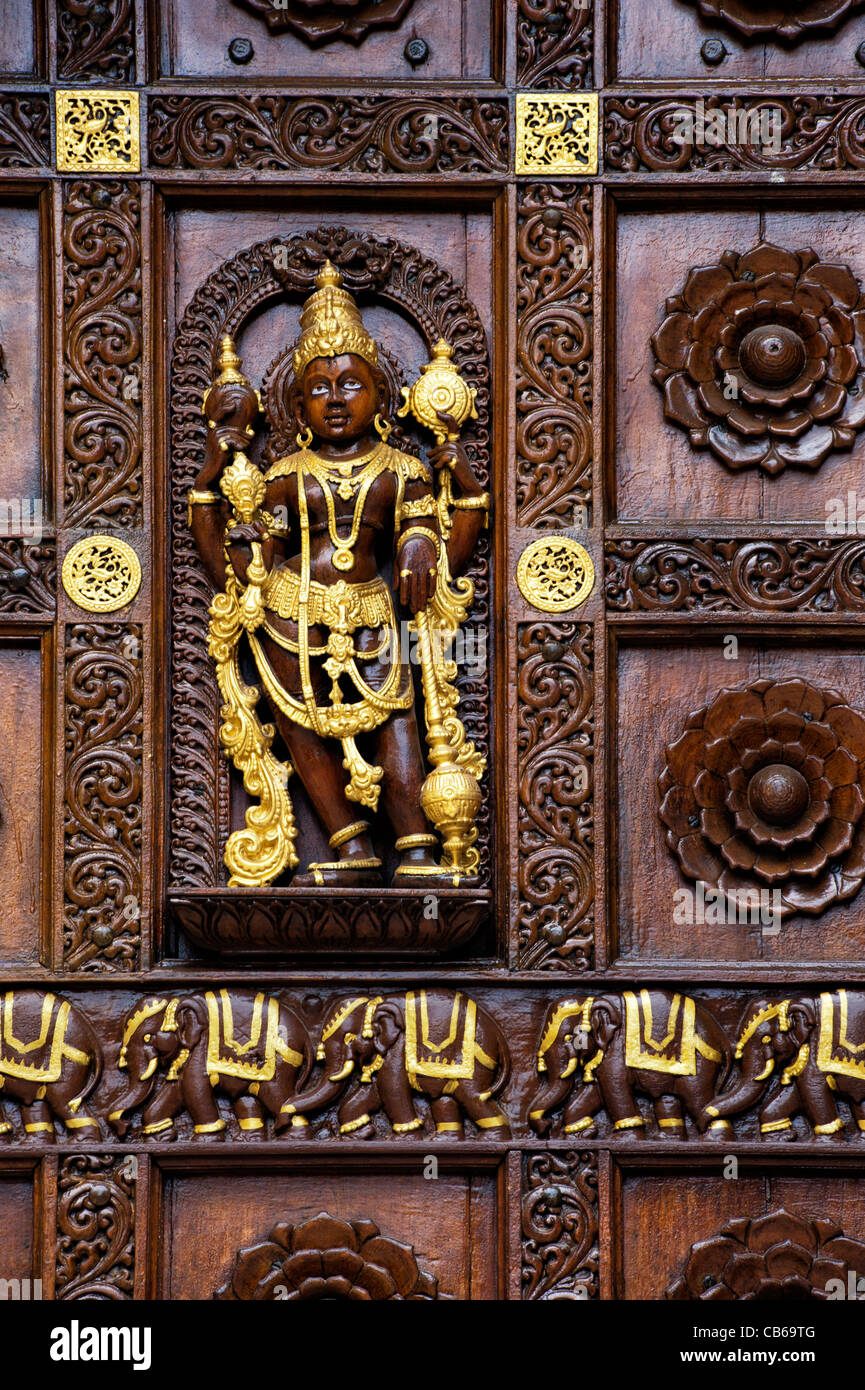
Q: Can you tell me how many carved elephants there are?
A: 5